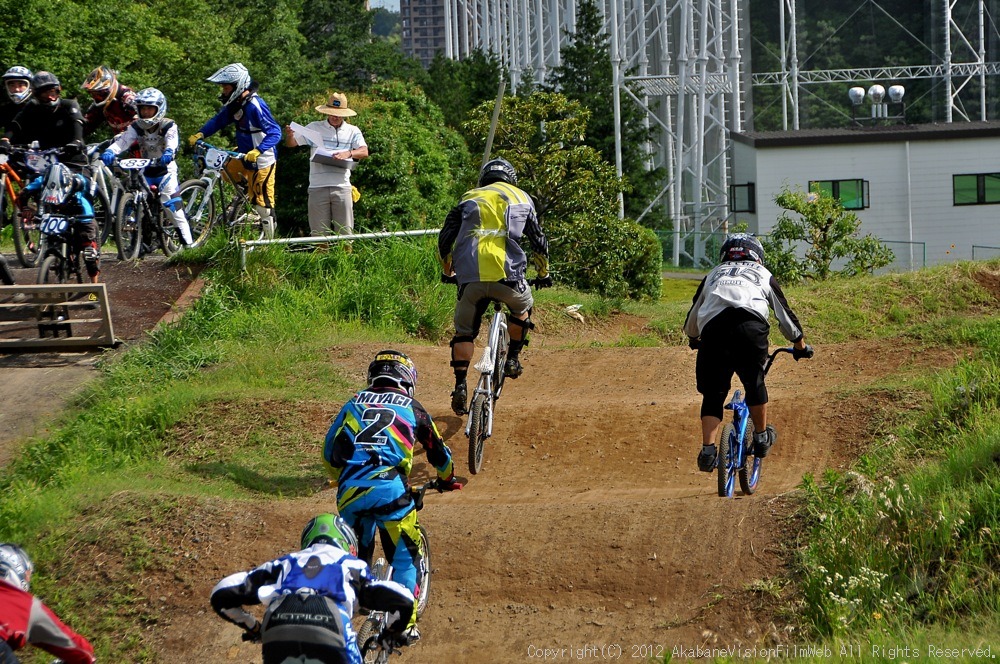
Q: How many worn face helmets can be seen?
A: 11